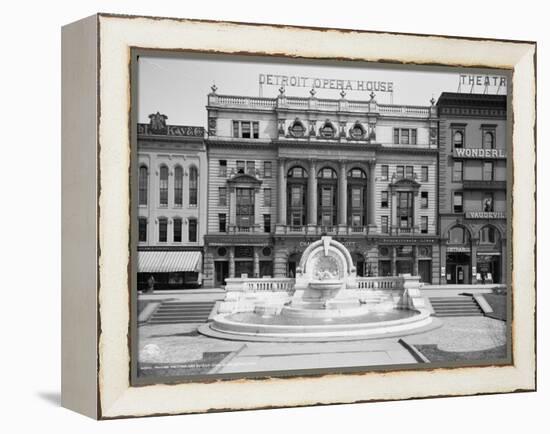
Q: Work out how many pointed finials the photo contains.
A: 6